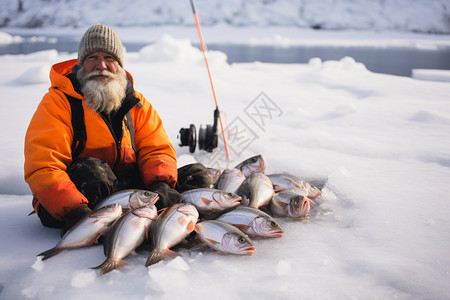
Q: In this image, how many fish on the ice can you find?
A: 13